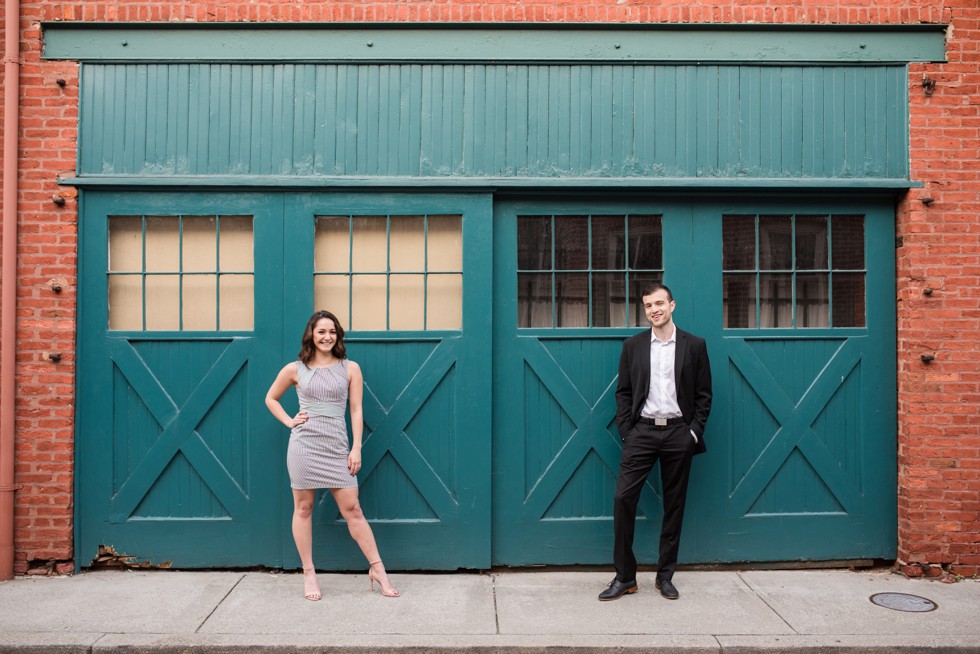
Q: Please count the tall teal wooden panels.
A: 4